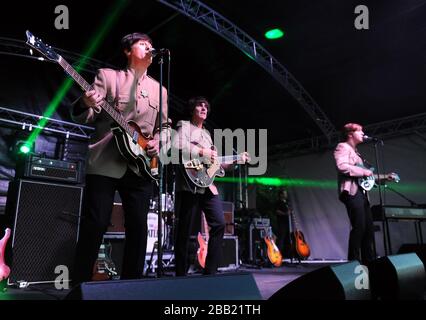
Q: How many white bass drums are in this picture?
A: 1